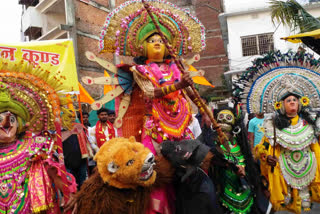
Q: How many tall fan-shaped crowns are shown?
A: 3